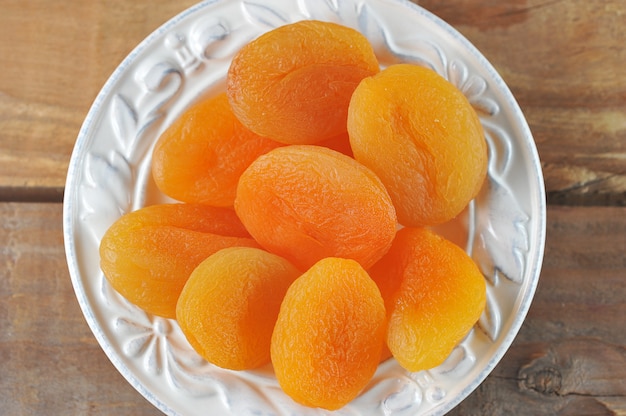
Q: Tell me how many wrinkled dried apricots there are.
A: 8